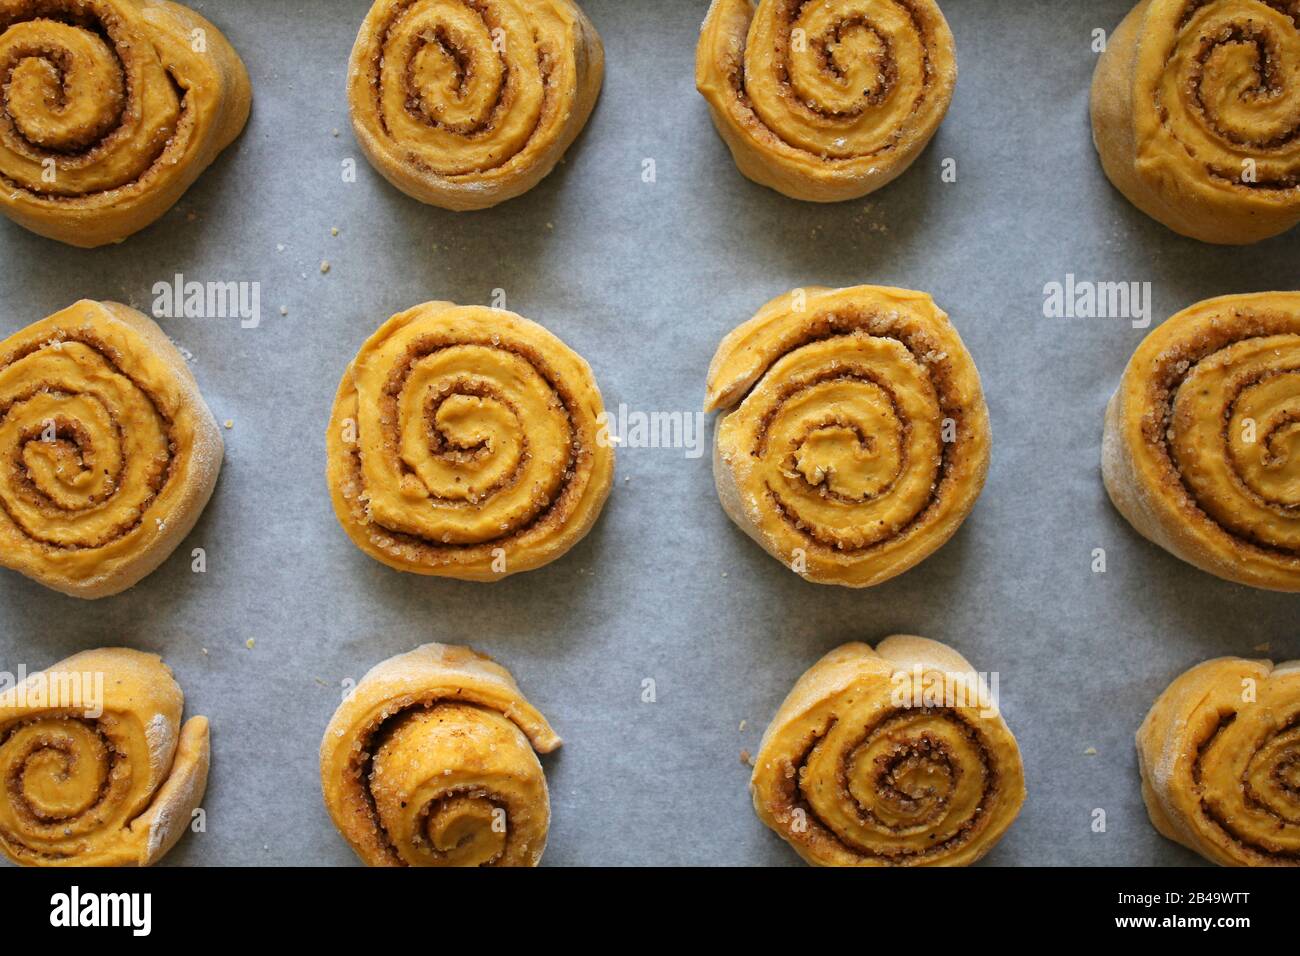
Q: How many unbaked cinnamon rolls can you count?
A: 12